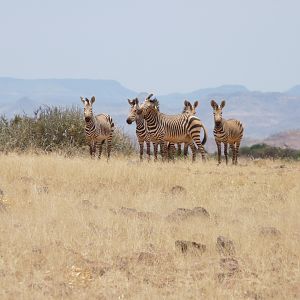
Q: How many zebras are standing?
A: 5